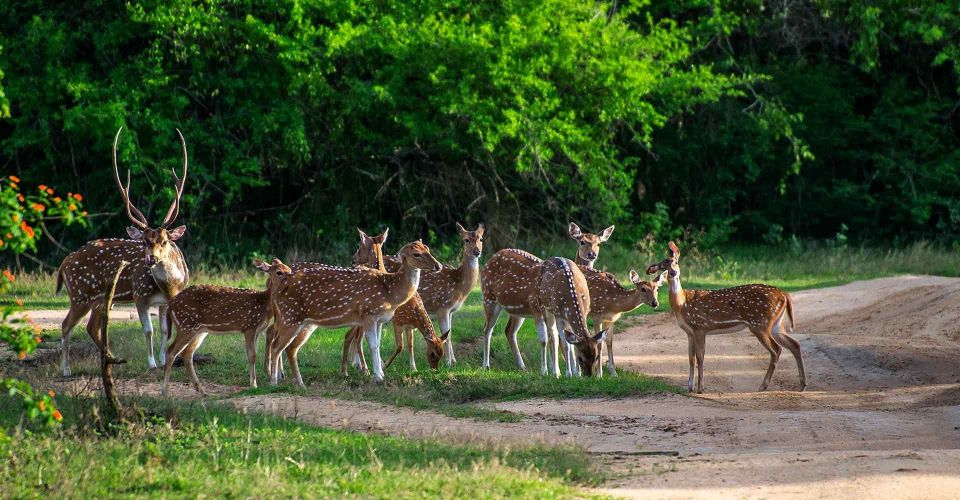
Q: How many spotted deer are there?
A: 10